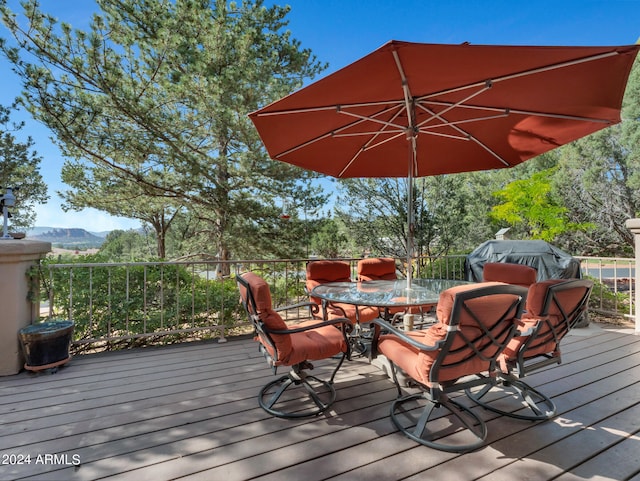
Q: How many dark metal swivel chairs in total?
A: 6